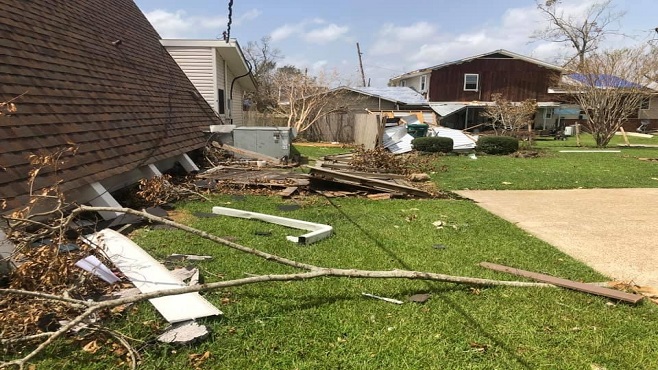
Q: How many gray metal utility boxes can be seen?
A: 1